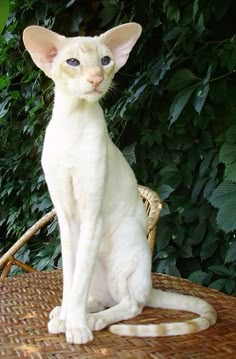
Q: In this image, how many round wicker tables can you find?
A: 1